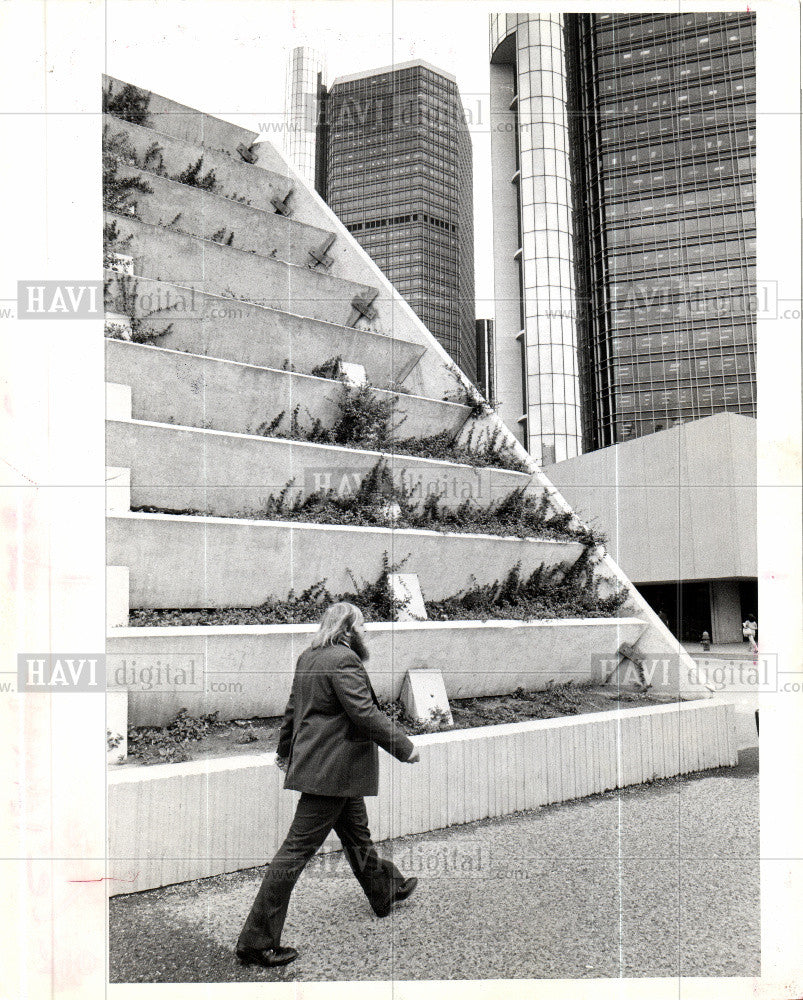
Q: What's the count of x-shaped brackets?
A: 5